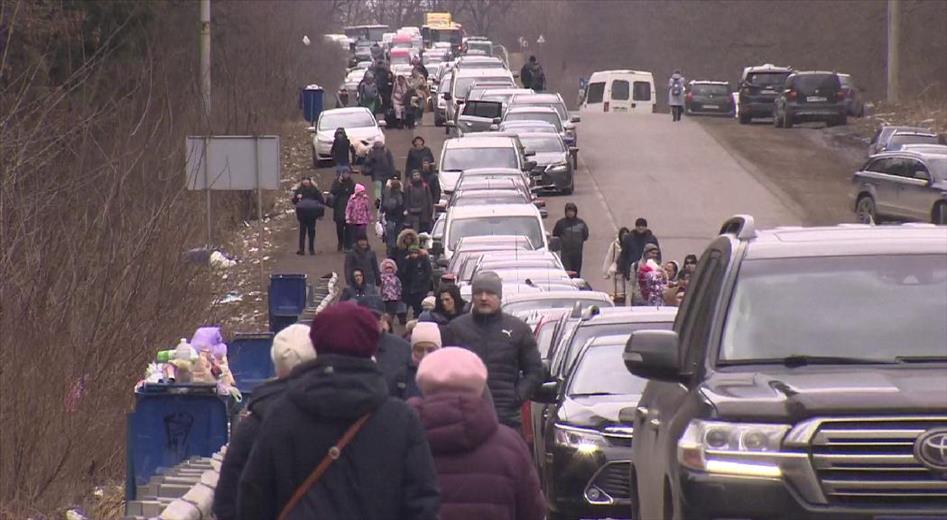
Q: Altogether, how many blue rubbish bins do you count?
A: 4